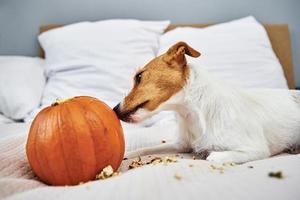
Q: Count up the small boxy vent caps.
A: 0